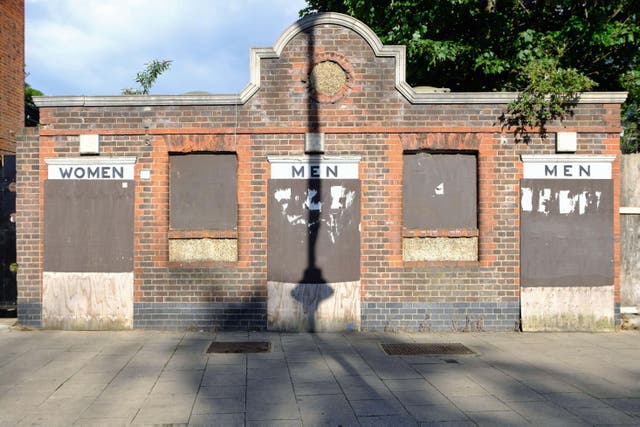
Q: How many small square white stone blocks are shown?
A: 3